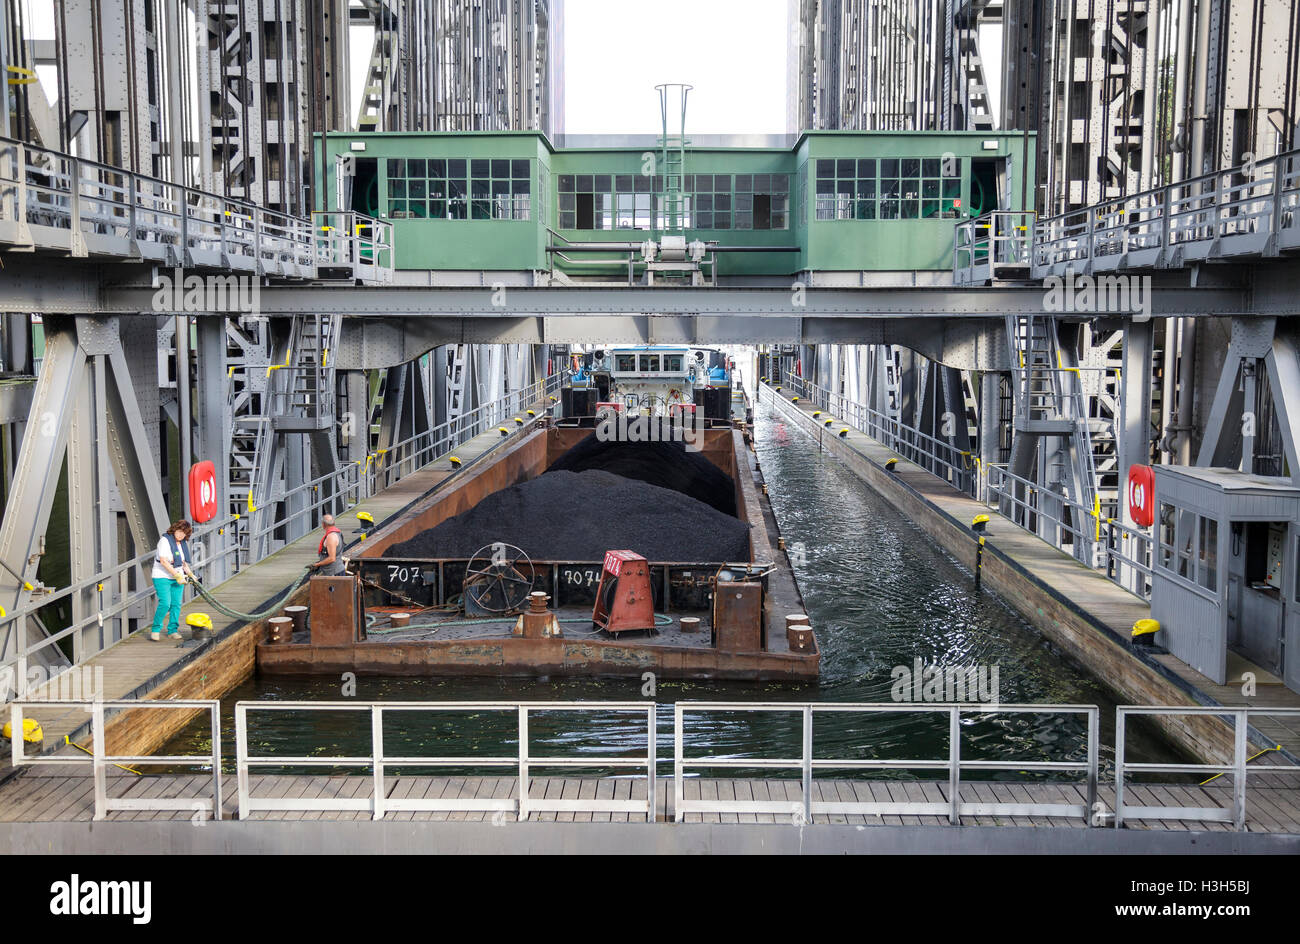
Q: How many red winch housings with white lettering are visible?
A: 1